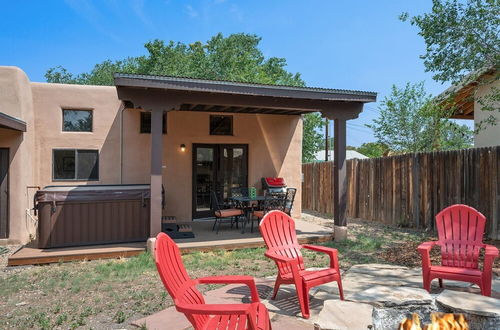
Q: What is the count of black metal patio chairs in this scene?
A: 4